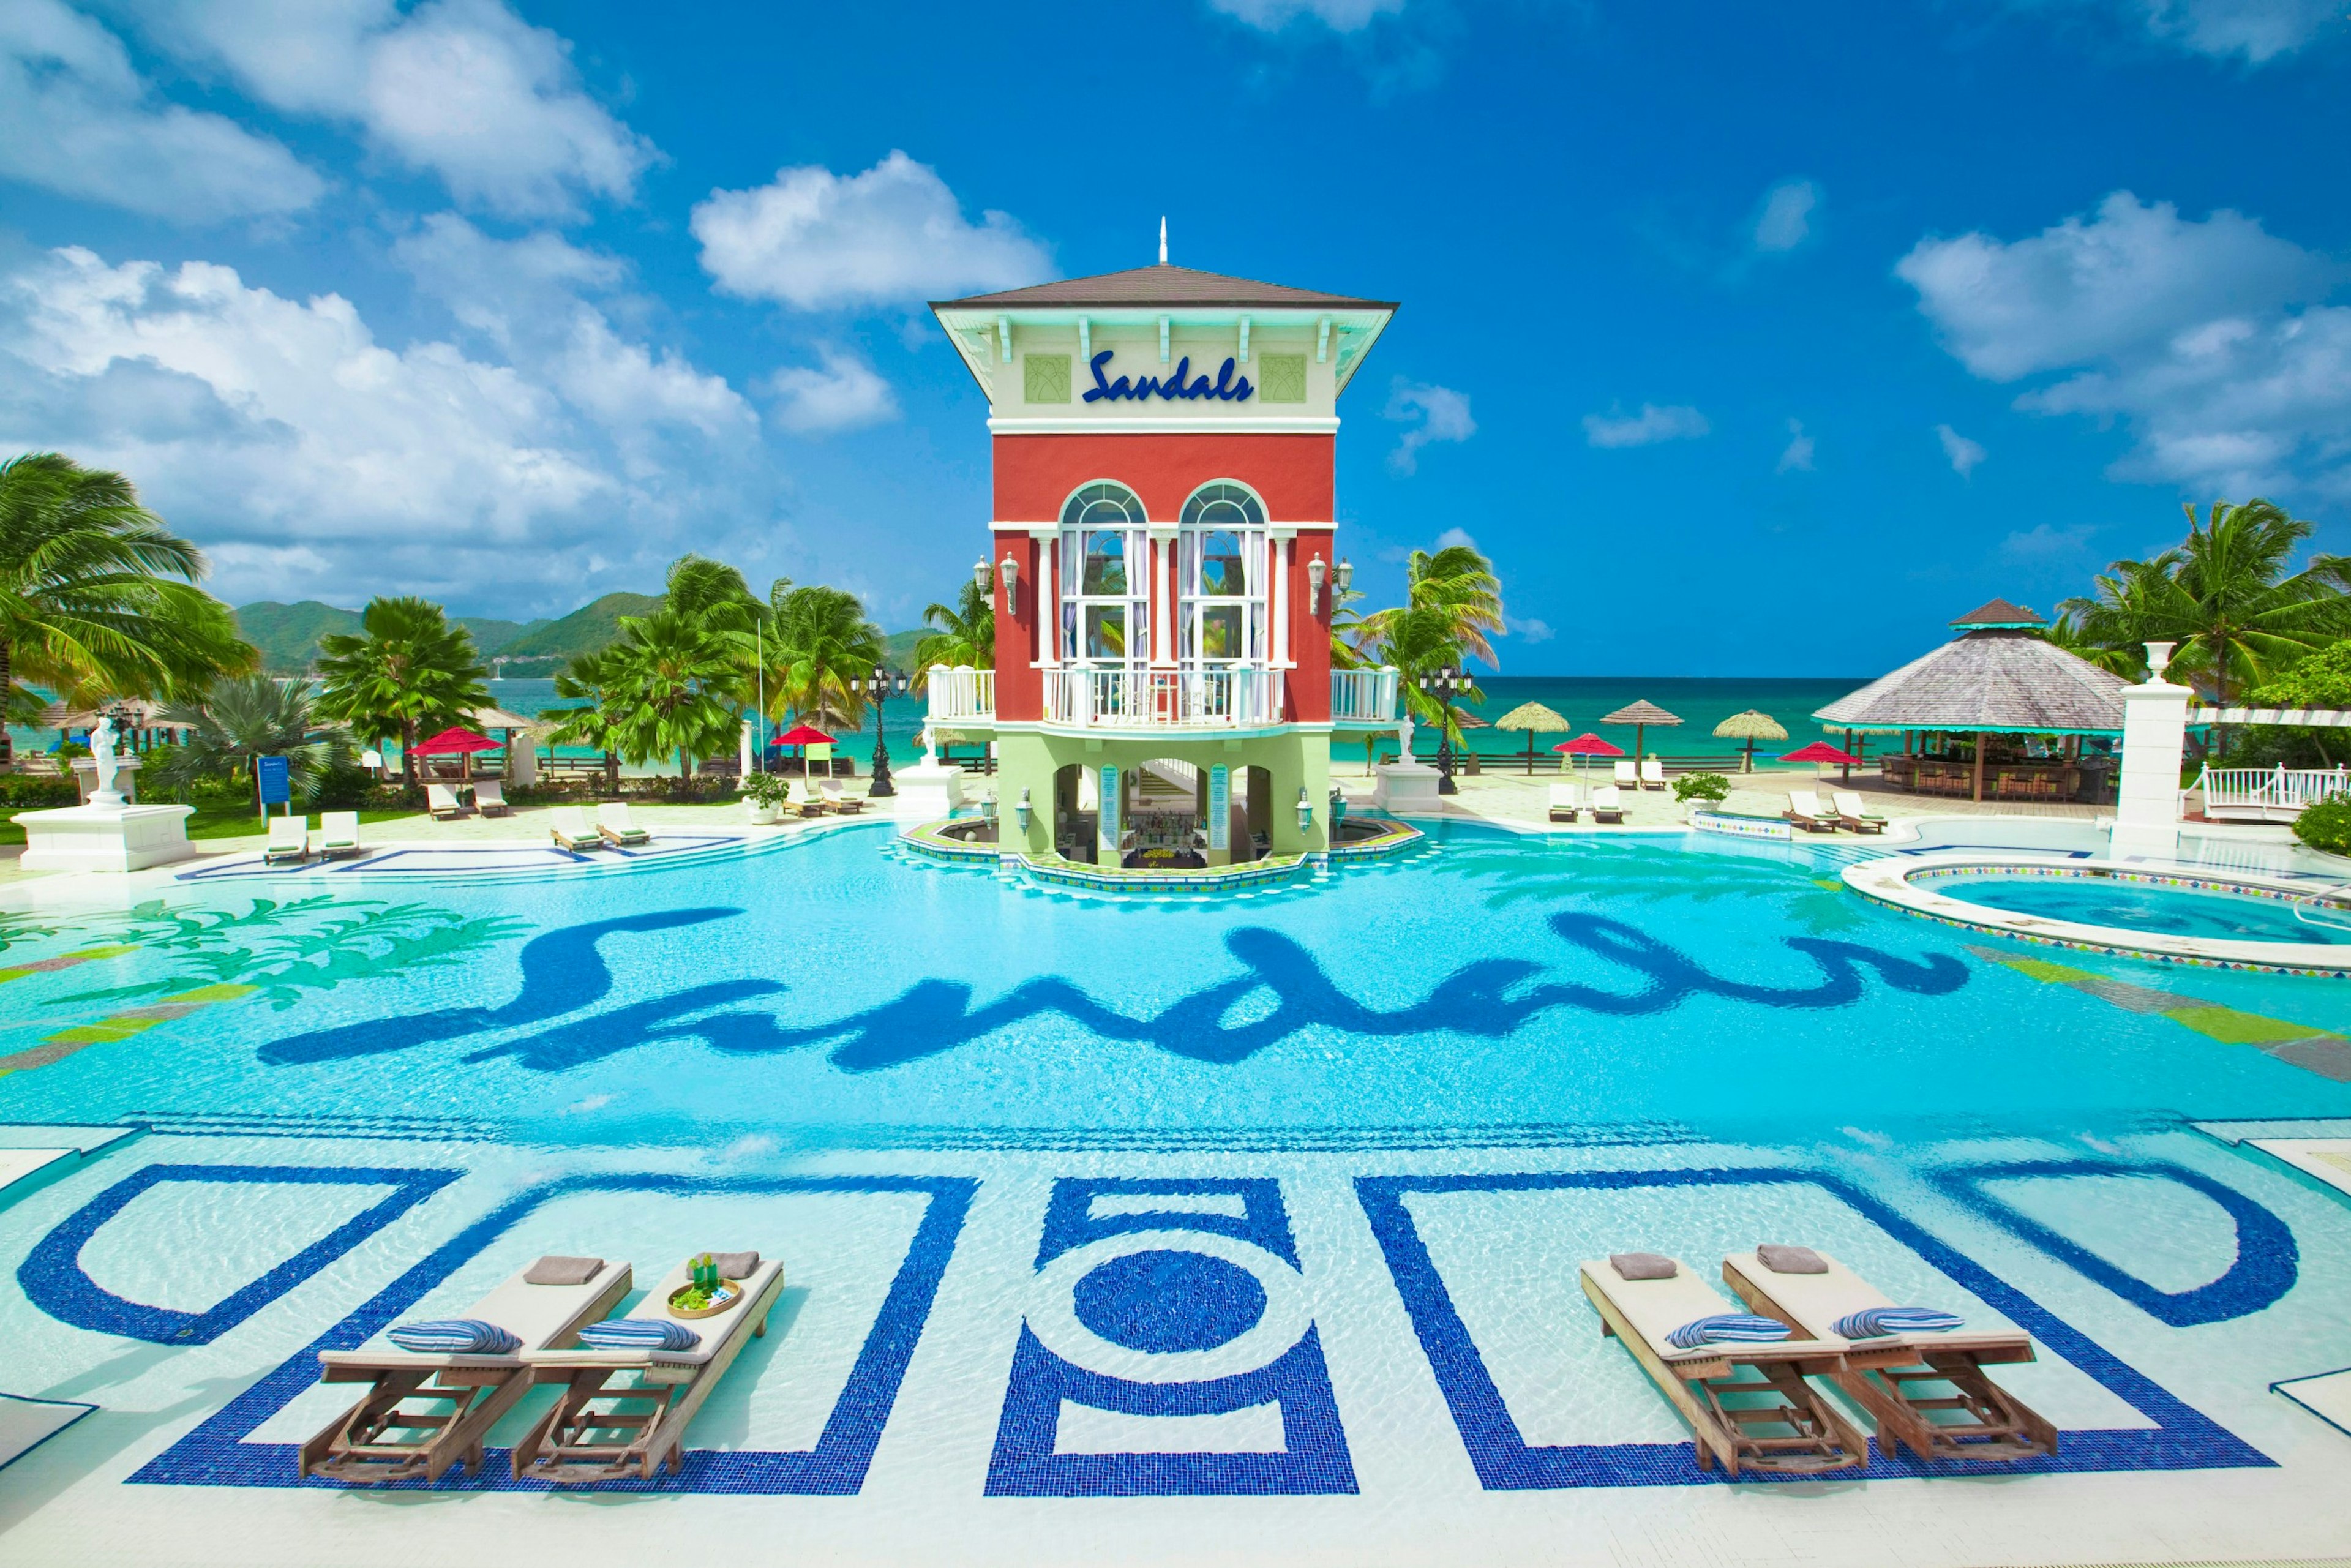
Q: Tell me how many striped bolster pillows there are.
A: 4